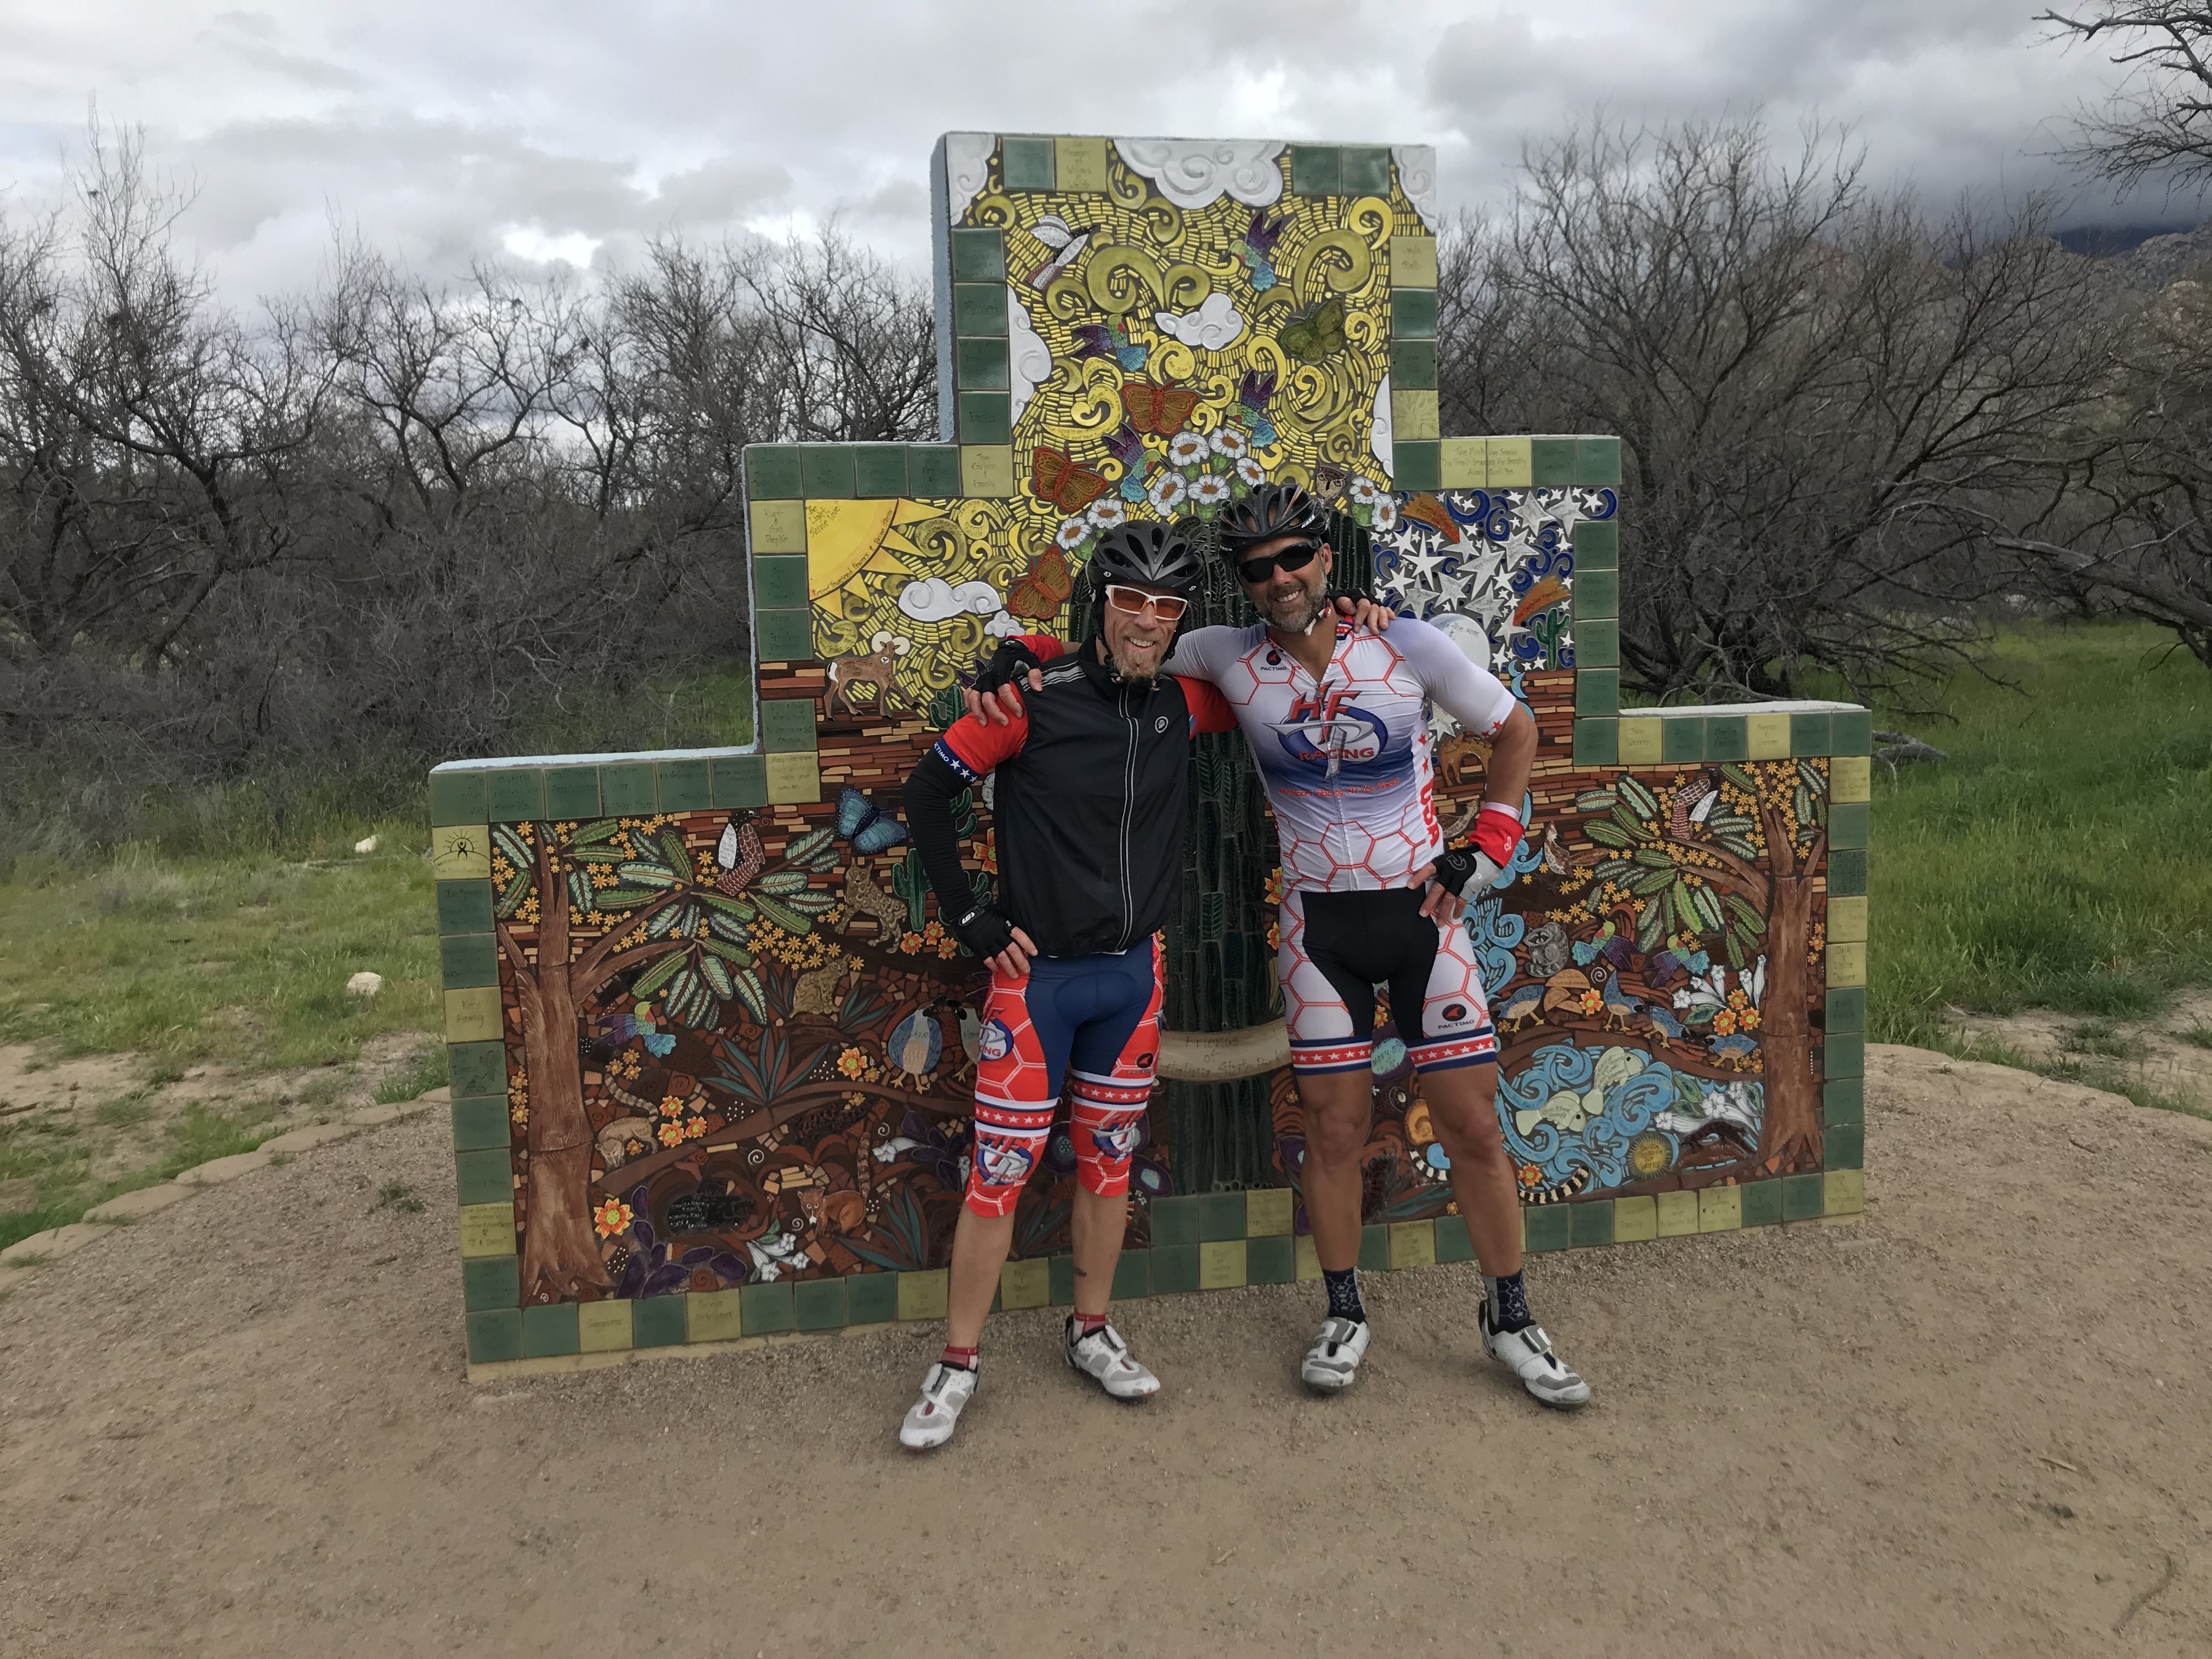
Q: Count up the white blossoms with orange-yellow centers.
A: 9